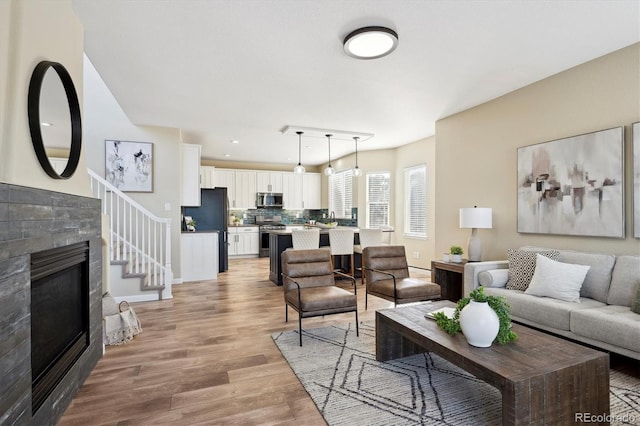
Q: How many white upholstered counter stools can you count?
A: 3